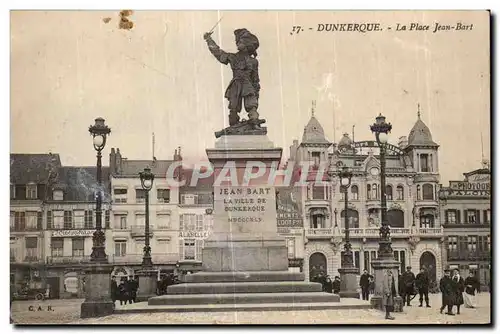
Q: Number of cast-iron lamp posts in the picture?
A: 4